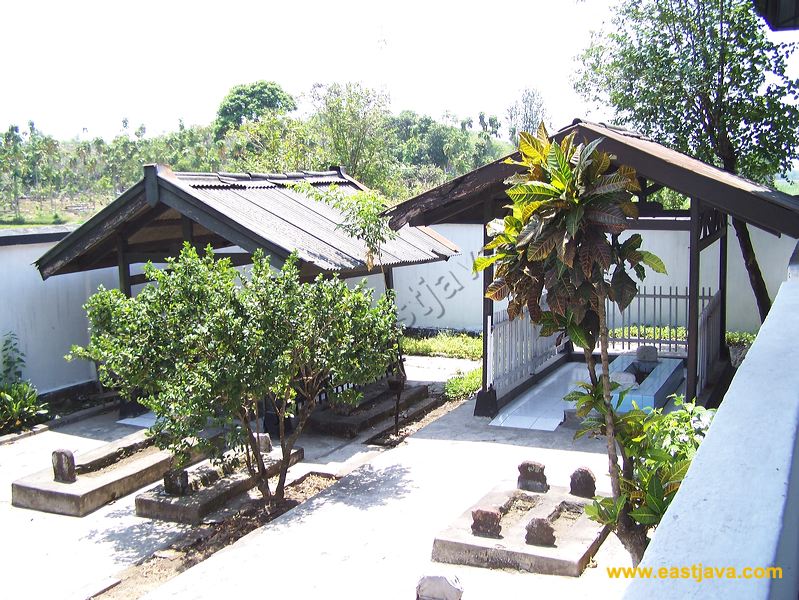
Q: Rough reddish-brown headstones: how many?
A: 4